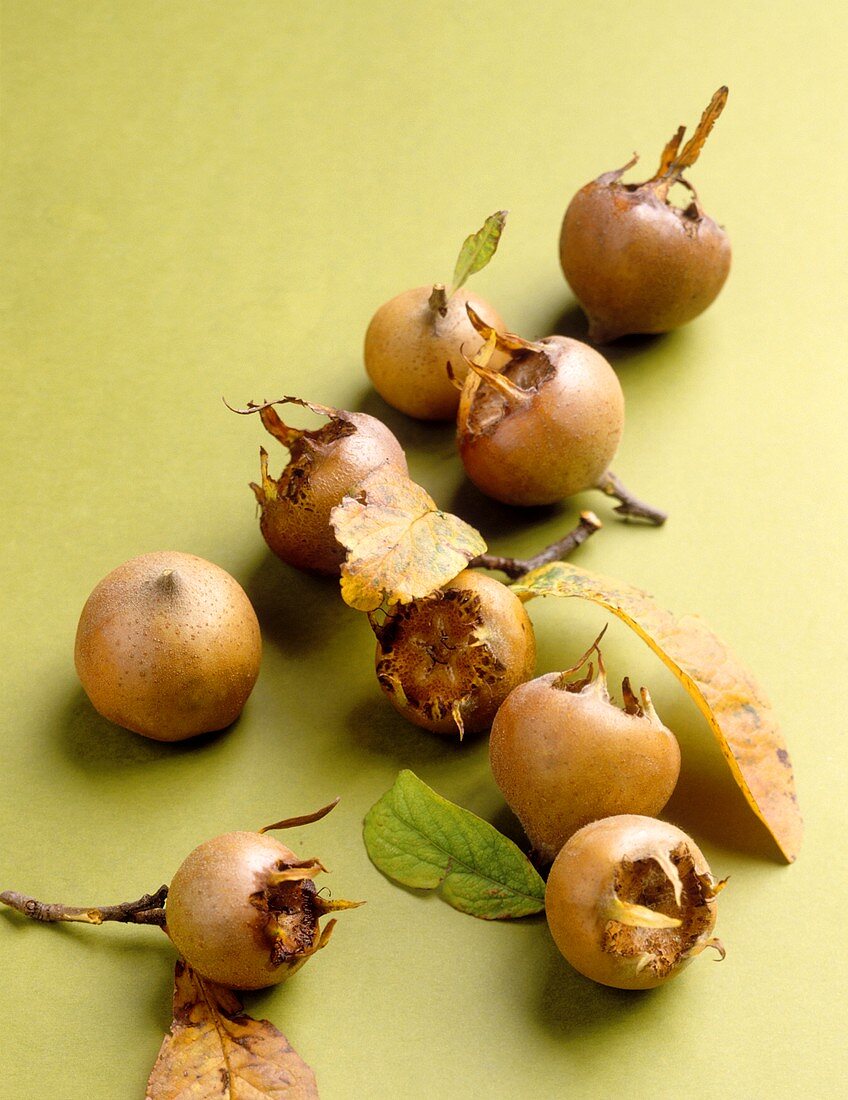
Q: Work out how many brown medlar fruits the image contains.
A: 9